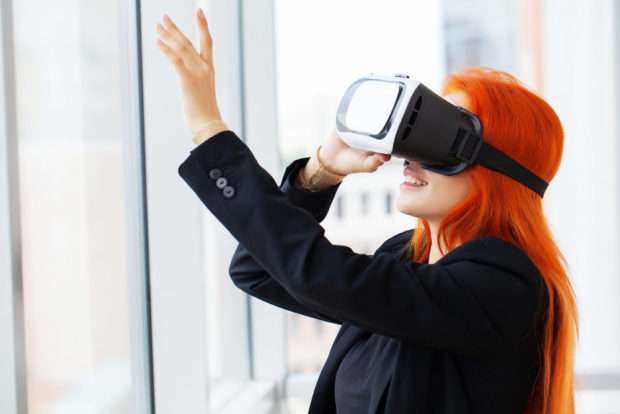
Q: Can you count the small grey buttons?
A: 3